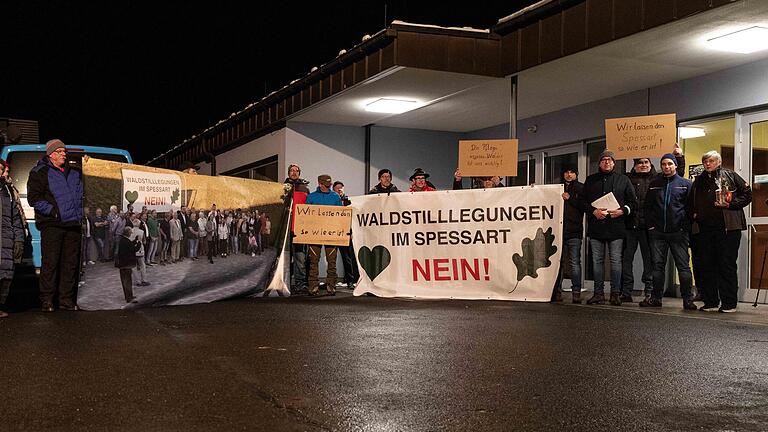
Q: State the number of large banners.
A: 2